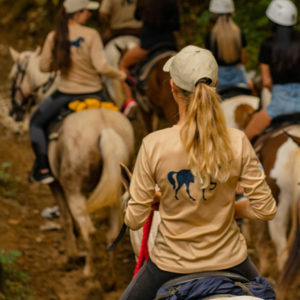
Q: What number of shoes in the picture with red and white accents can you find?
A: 1